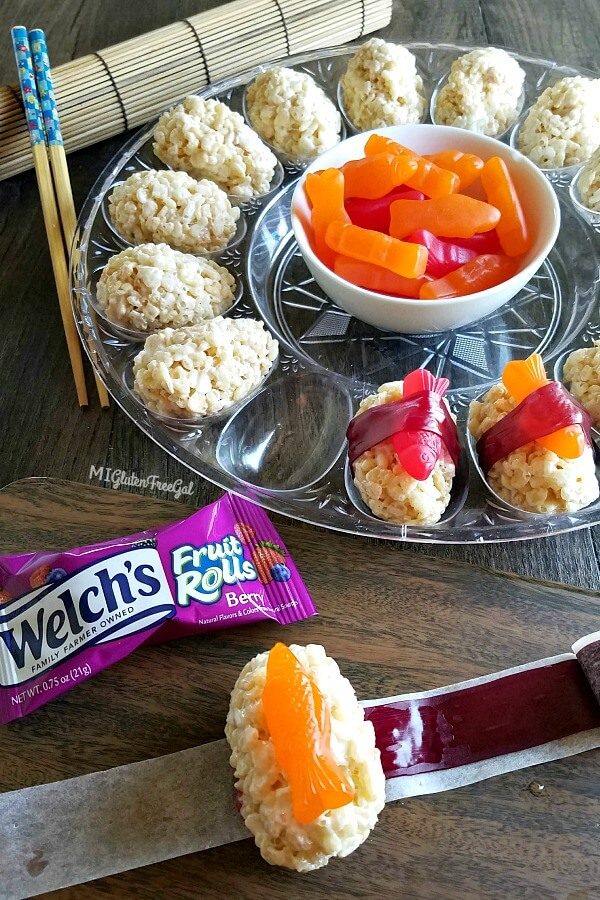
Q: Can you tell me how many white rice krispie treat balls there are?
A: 13